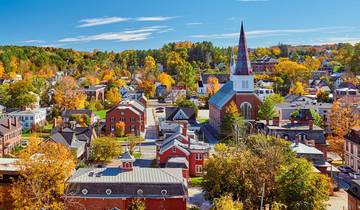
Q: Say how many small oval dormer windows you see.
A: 4